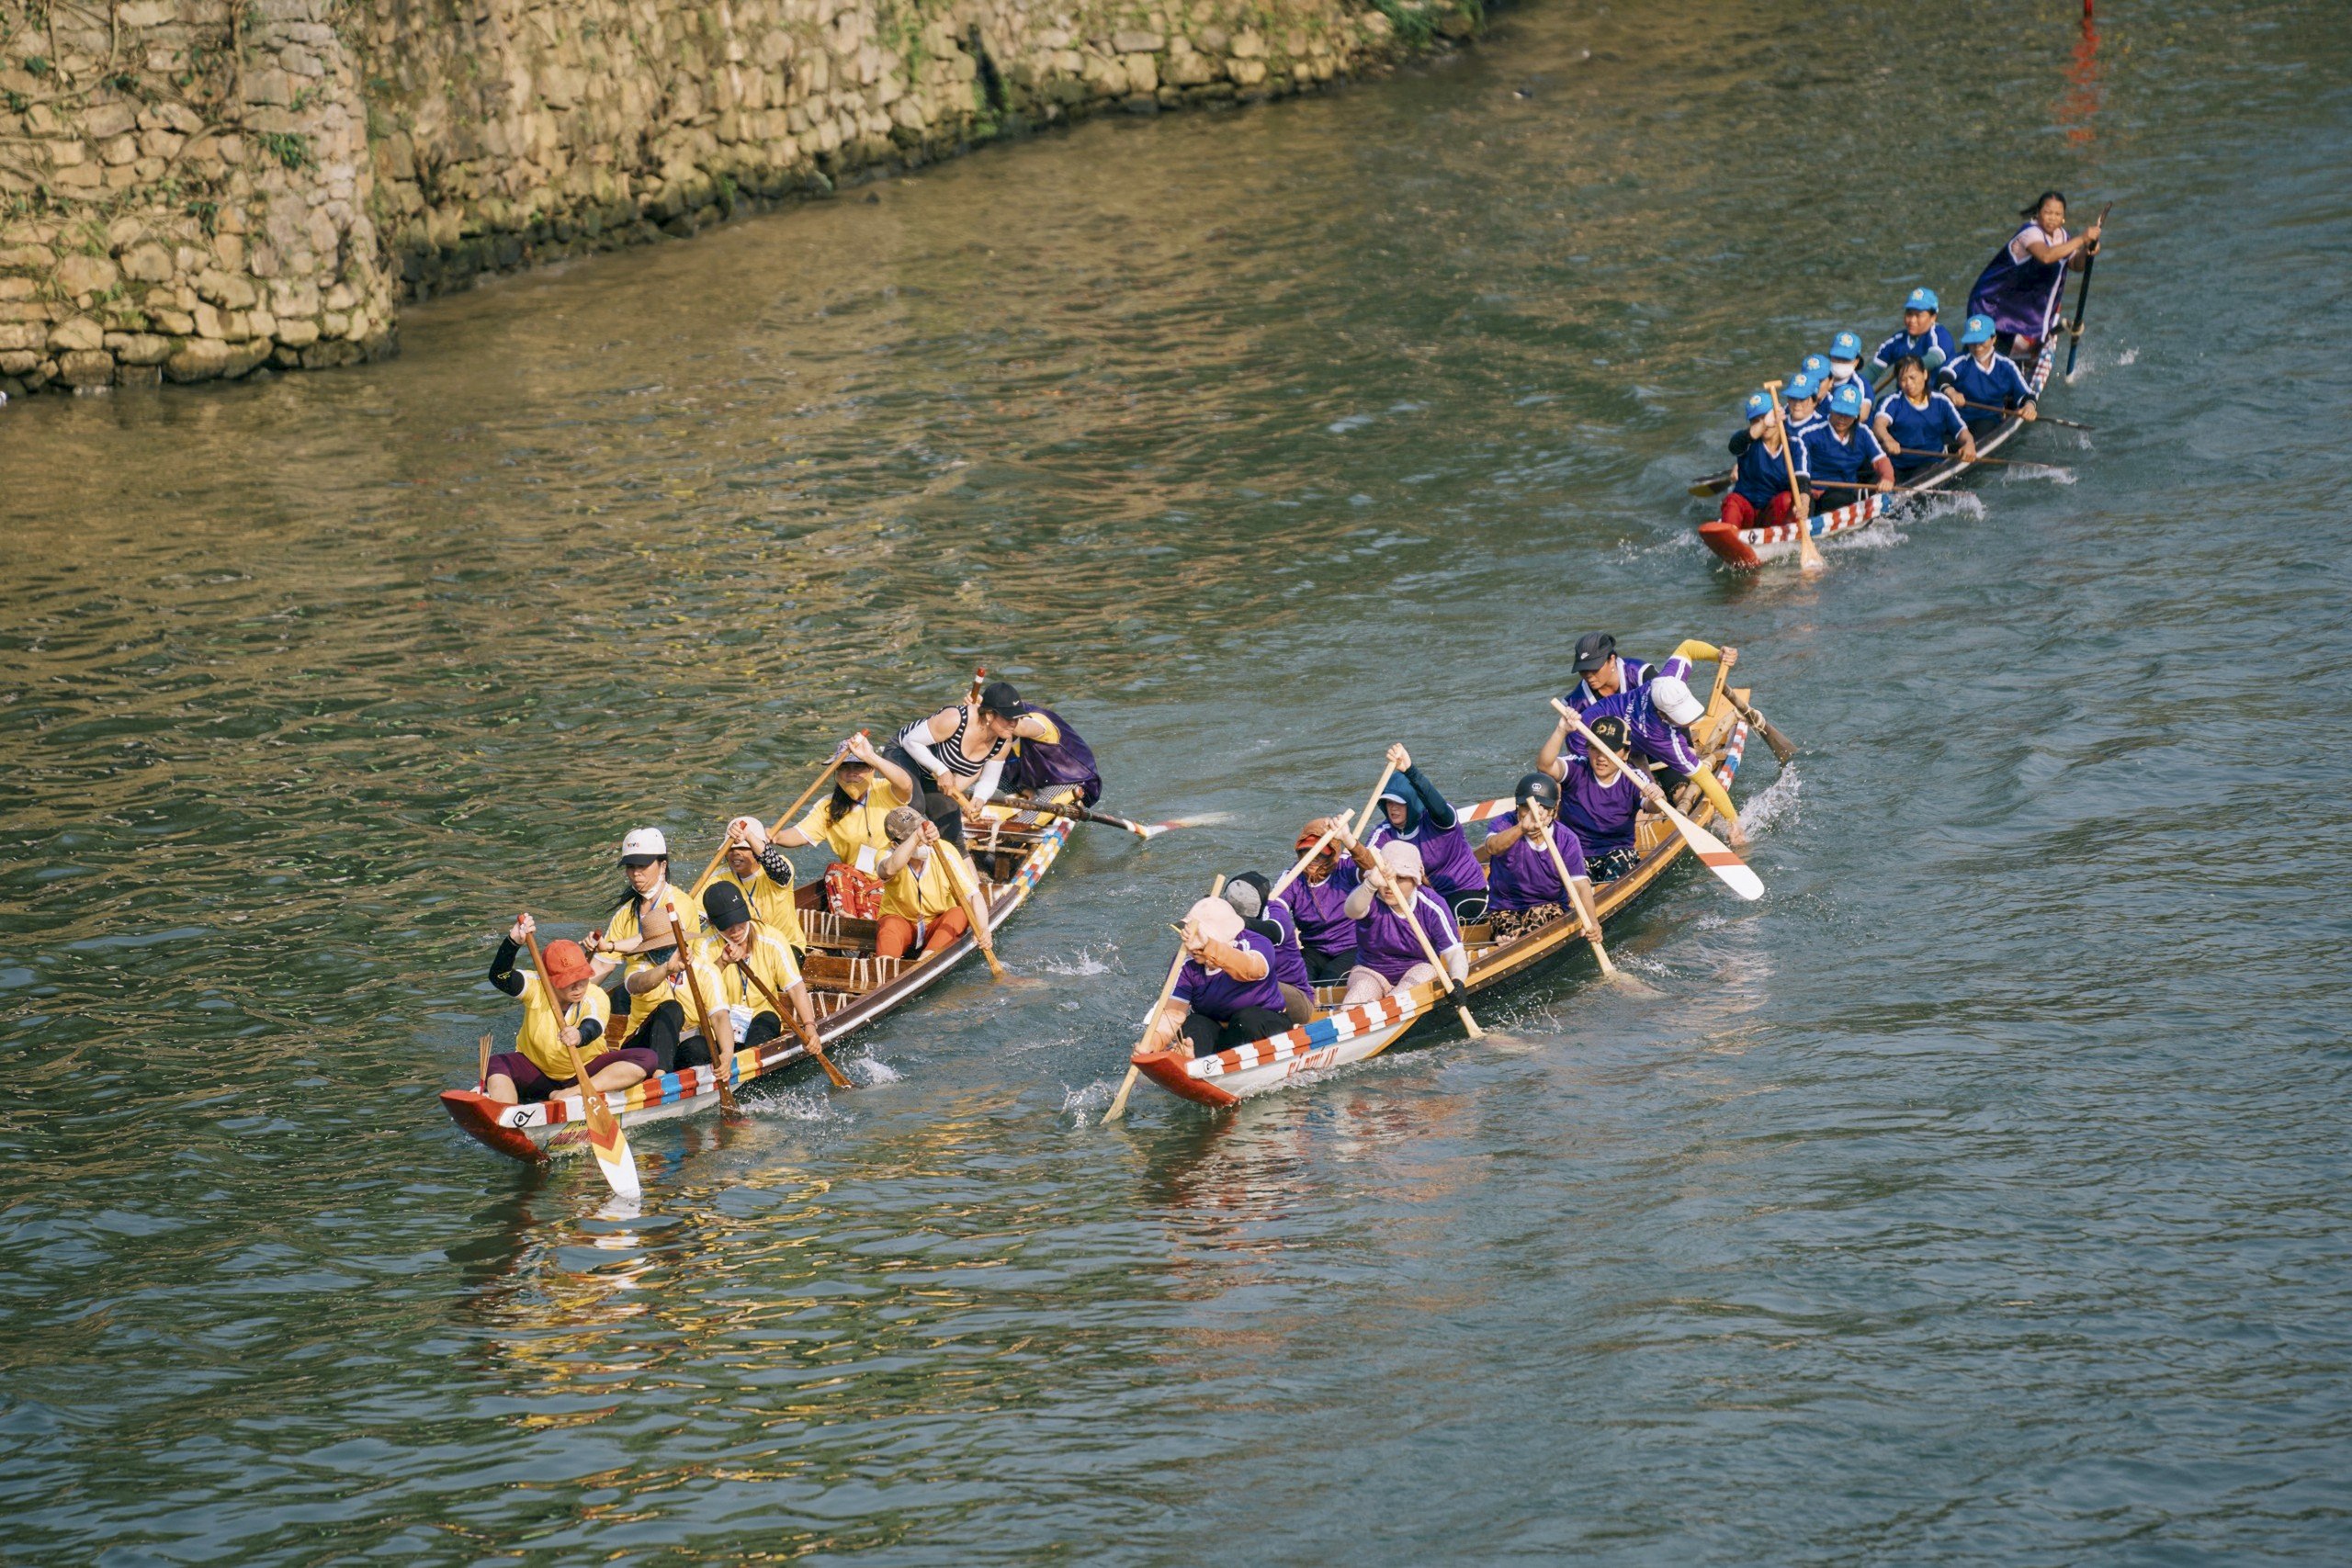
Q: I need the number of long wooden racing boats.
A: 3